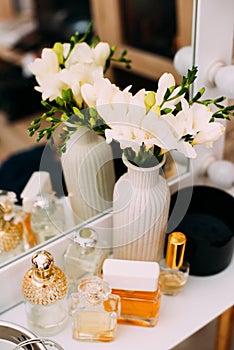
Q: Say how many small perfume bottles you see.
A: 5